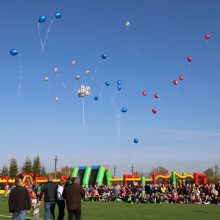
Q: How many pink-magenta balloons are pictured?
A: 7